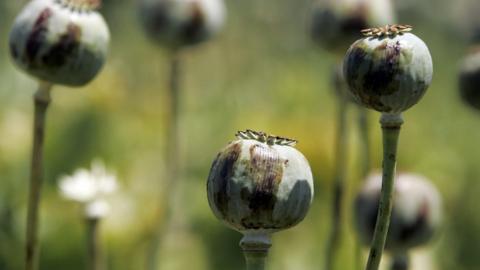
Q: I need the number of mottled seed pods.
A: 7